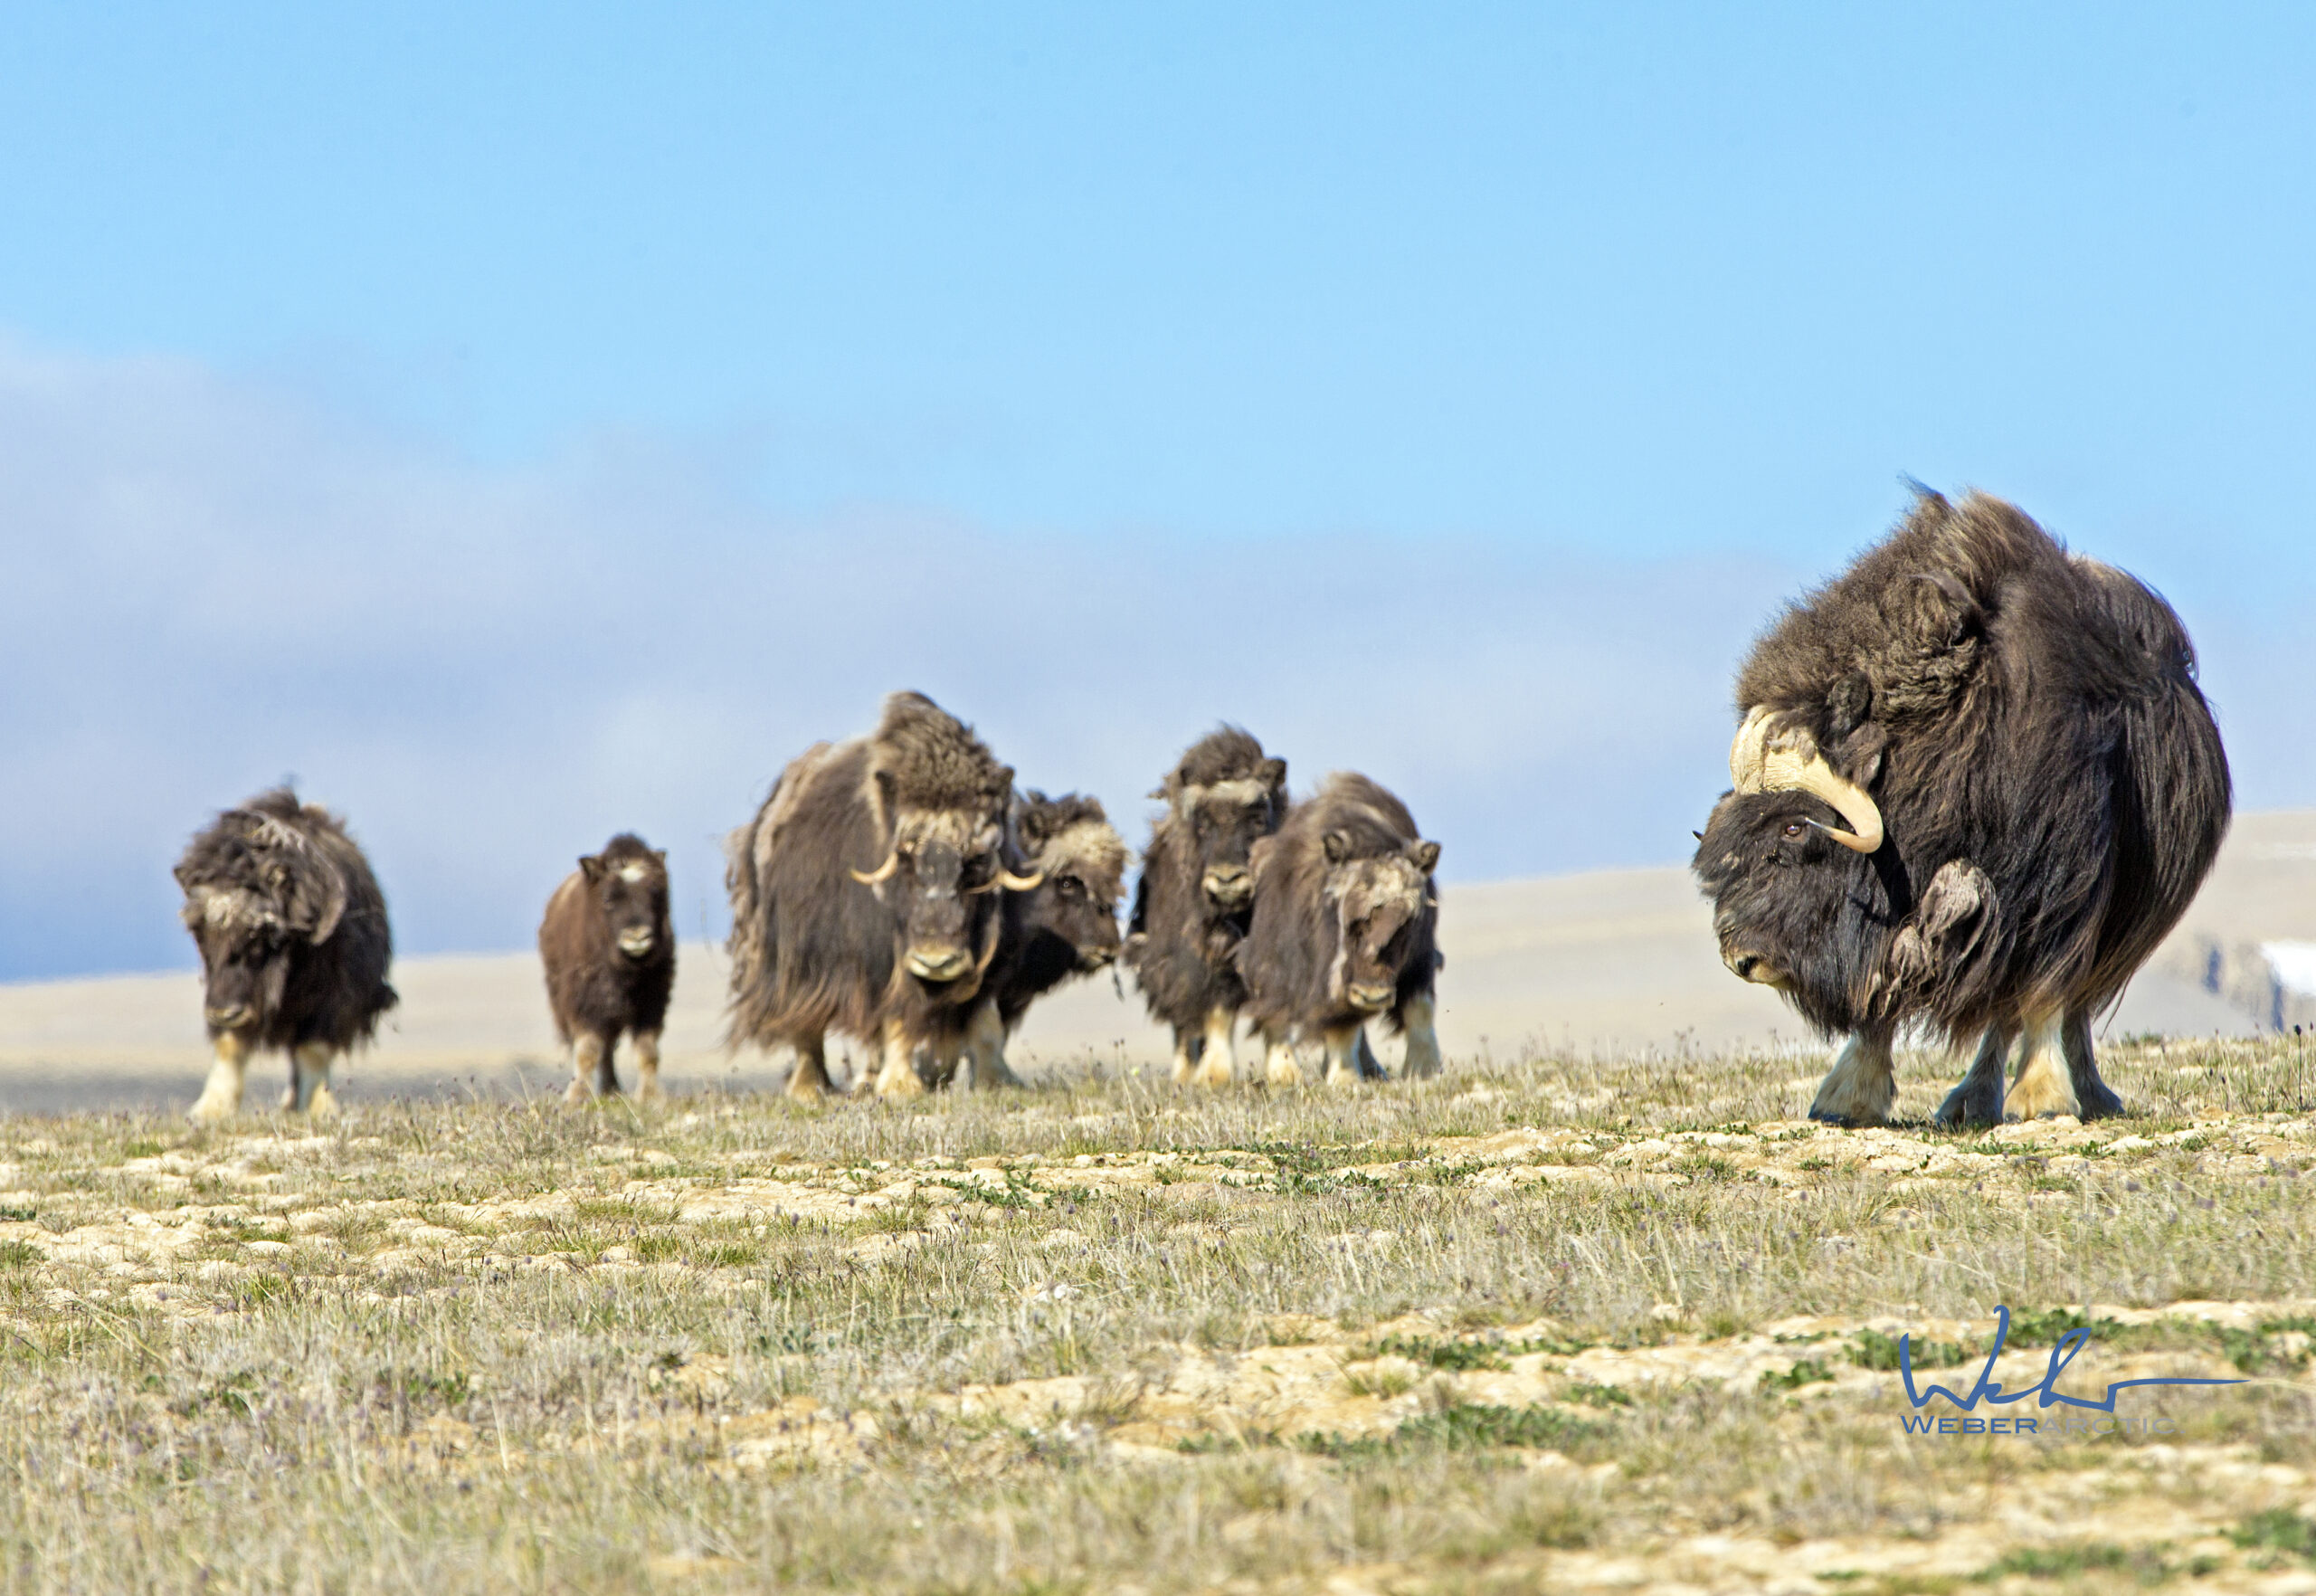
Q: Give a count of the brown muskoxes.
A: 7